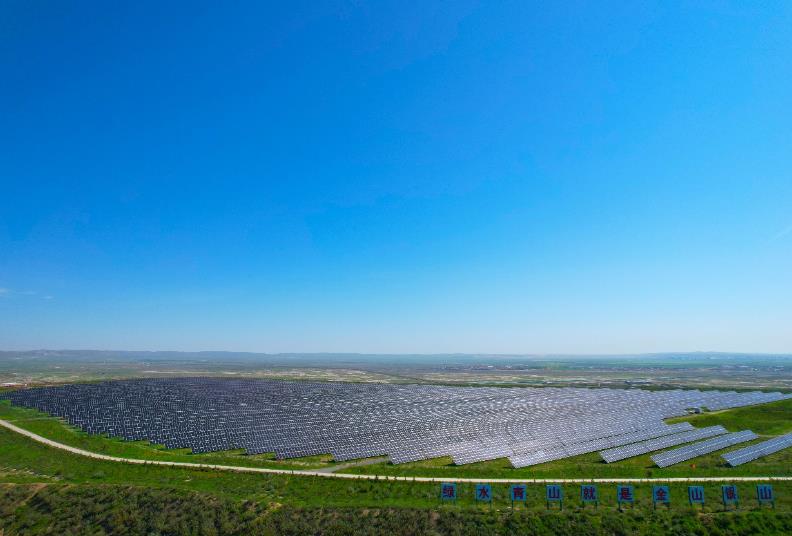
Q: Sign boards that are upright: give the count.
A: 10